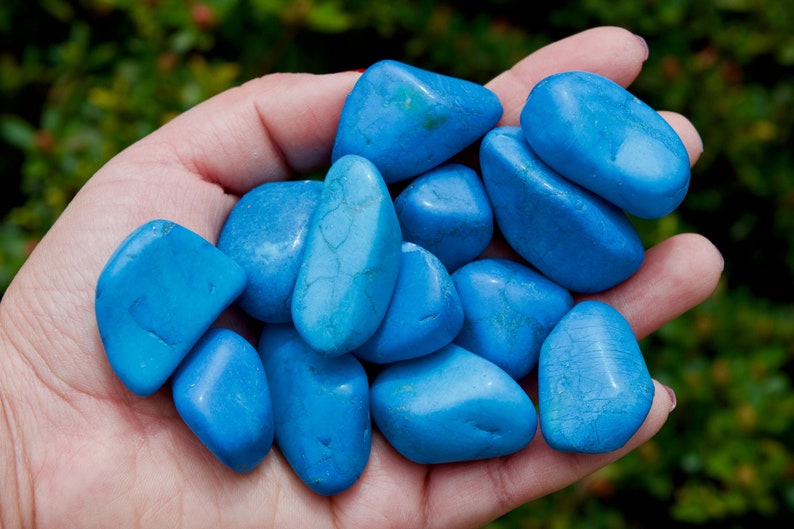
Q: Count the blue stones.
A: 13